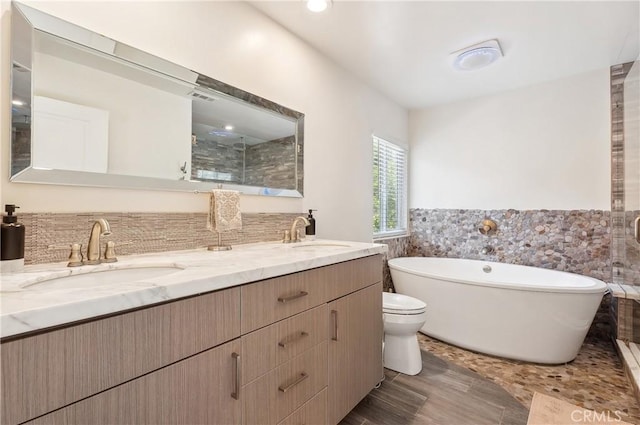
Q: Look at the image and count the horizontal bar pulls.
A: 3